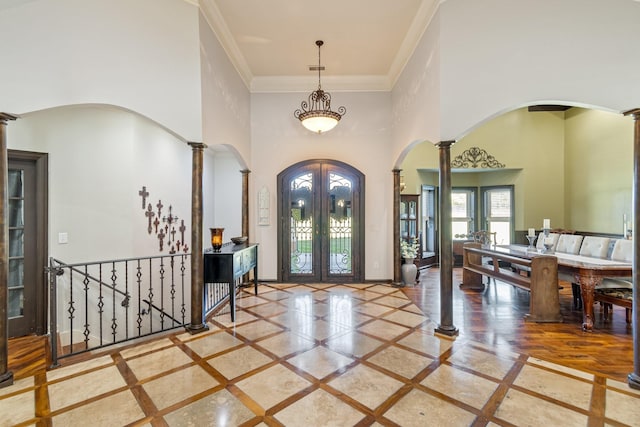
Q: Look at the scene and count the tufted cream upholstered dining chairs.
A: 4